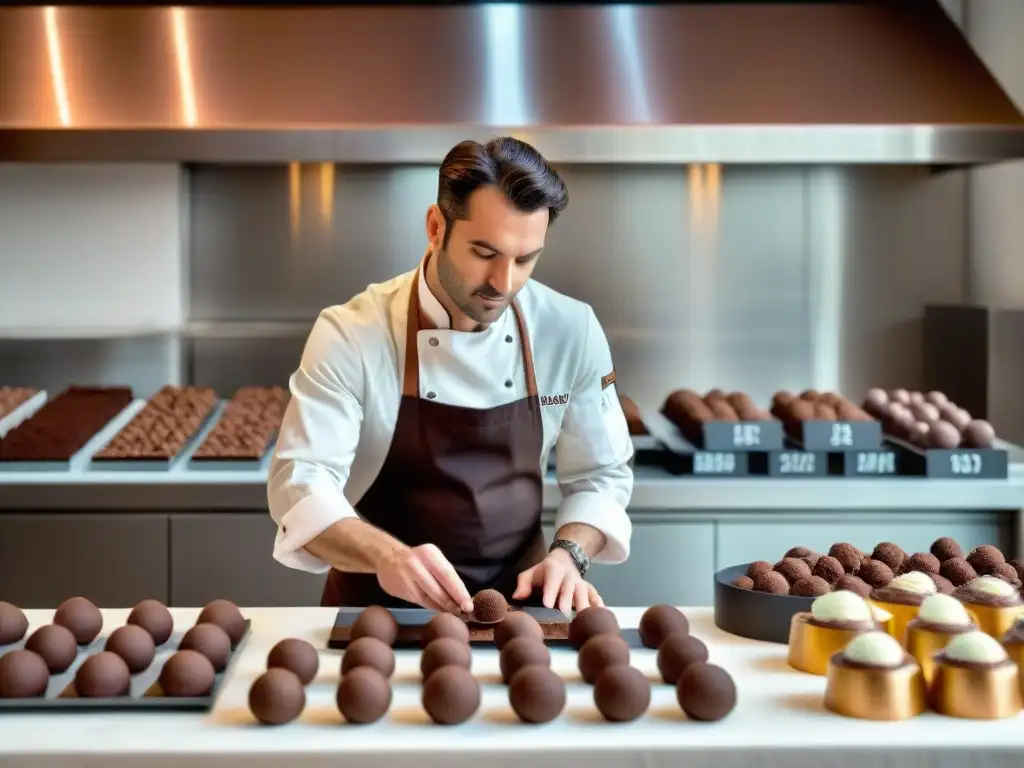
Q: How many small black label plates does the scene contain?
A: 6